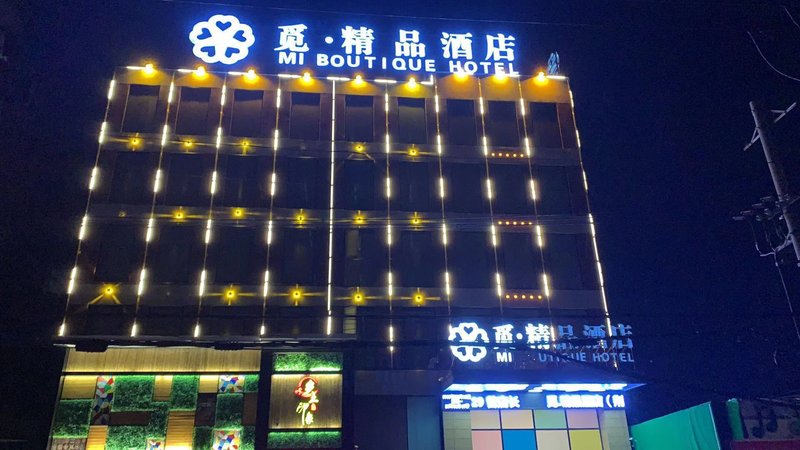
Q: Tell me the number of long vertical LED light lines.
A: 10